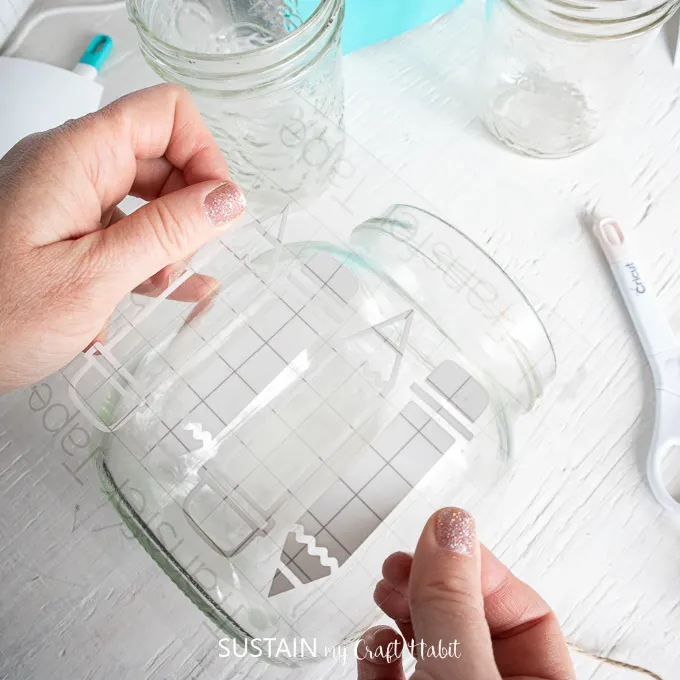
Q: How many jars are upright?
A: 2